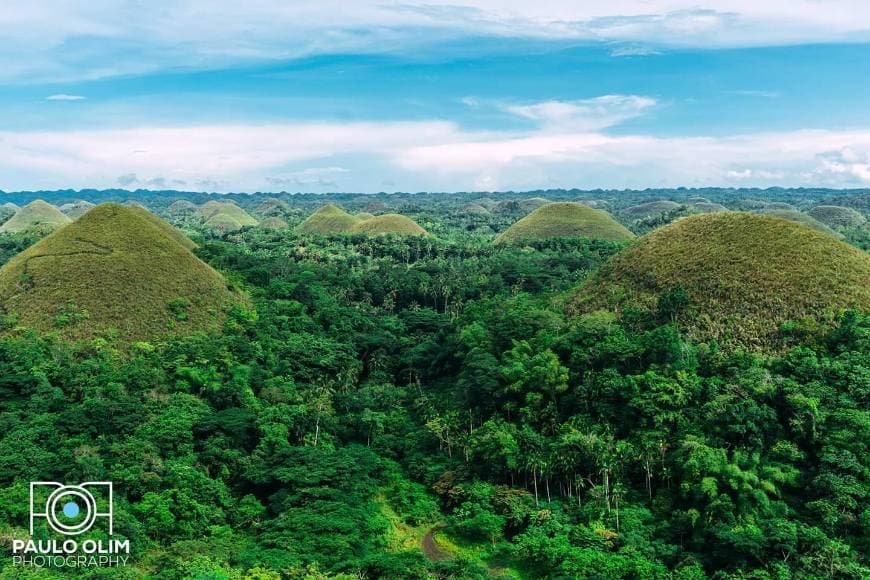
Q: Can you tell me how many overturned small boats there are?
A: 0